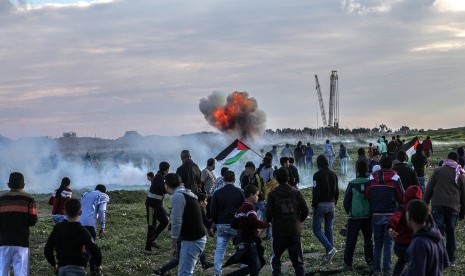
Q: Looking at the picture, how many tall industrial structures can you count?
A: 2